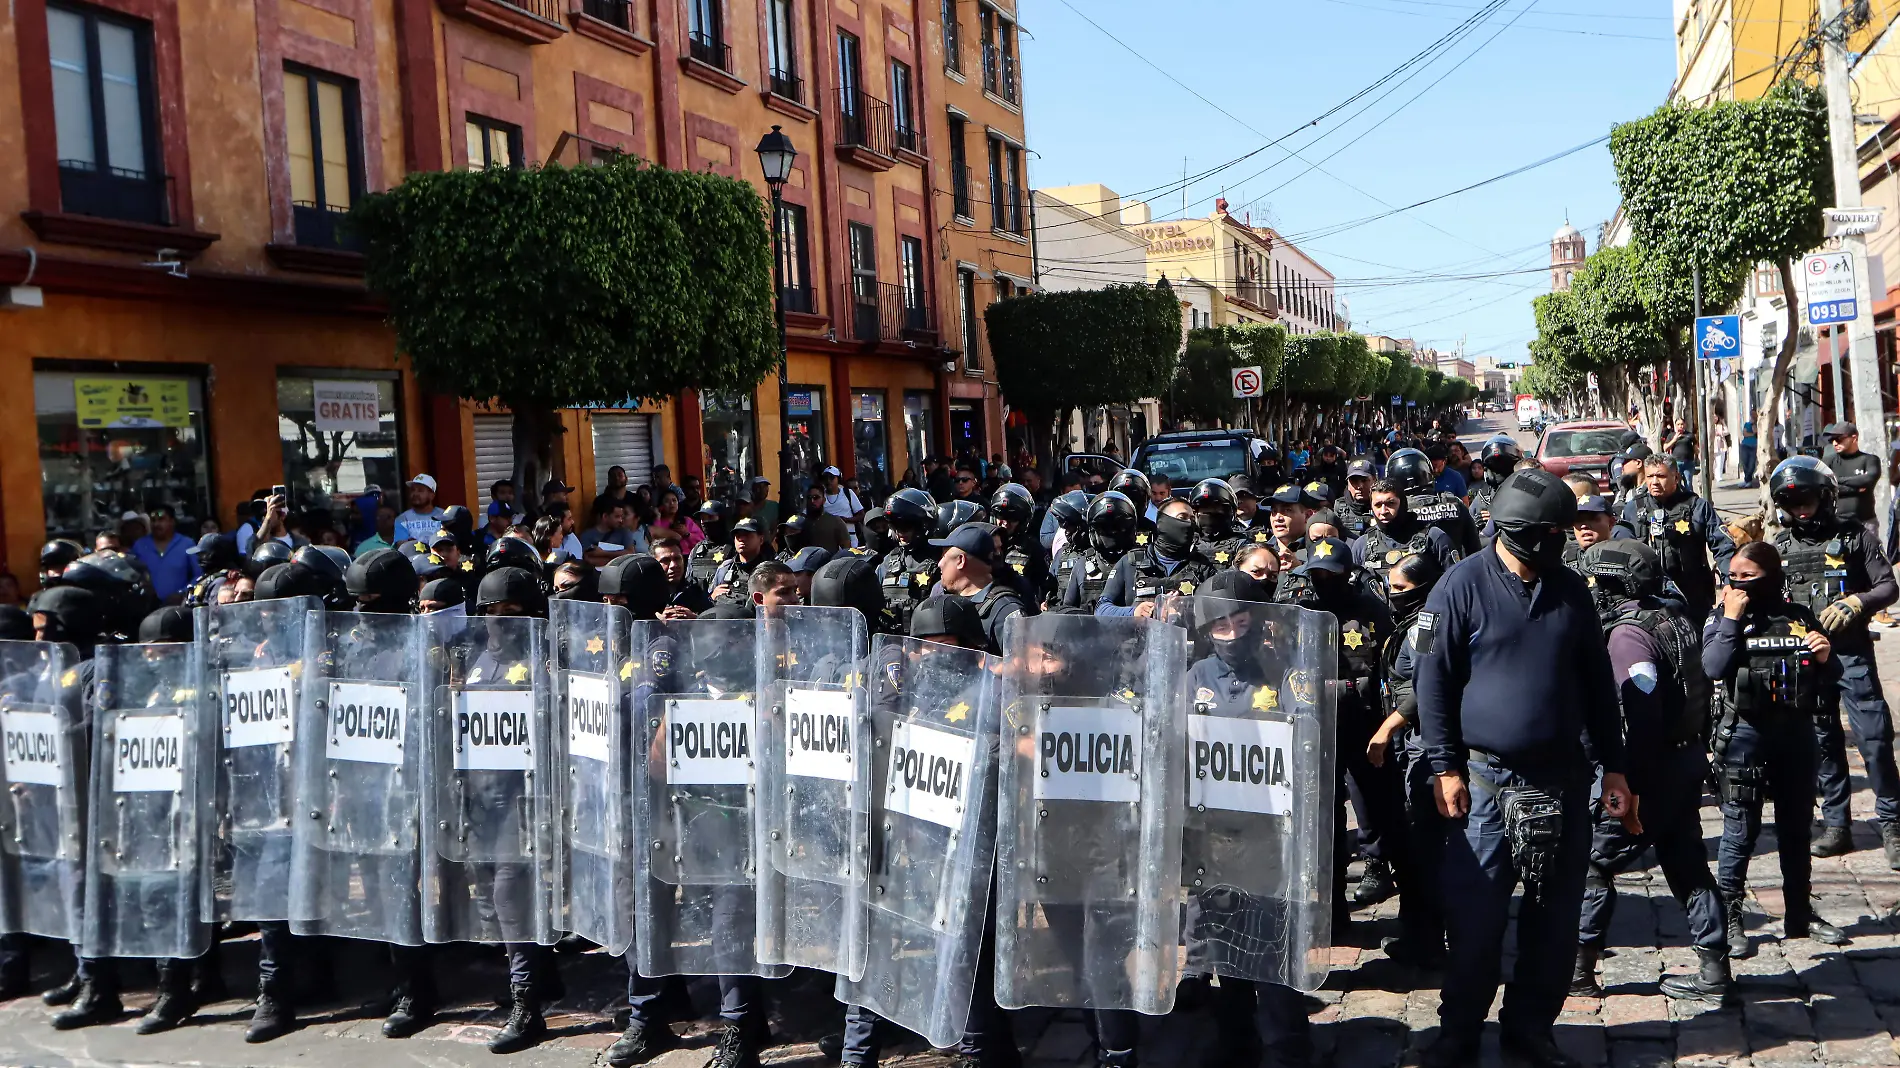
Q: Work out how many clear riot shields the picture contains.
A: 11